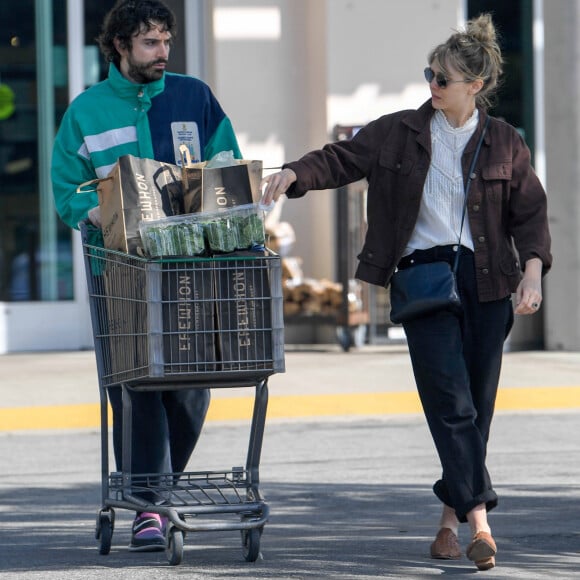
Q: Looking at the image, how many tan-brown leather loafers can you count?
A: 2